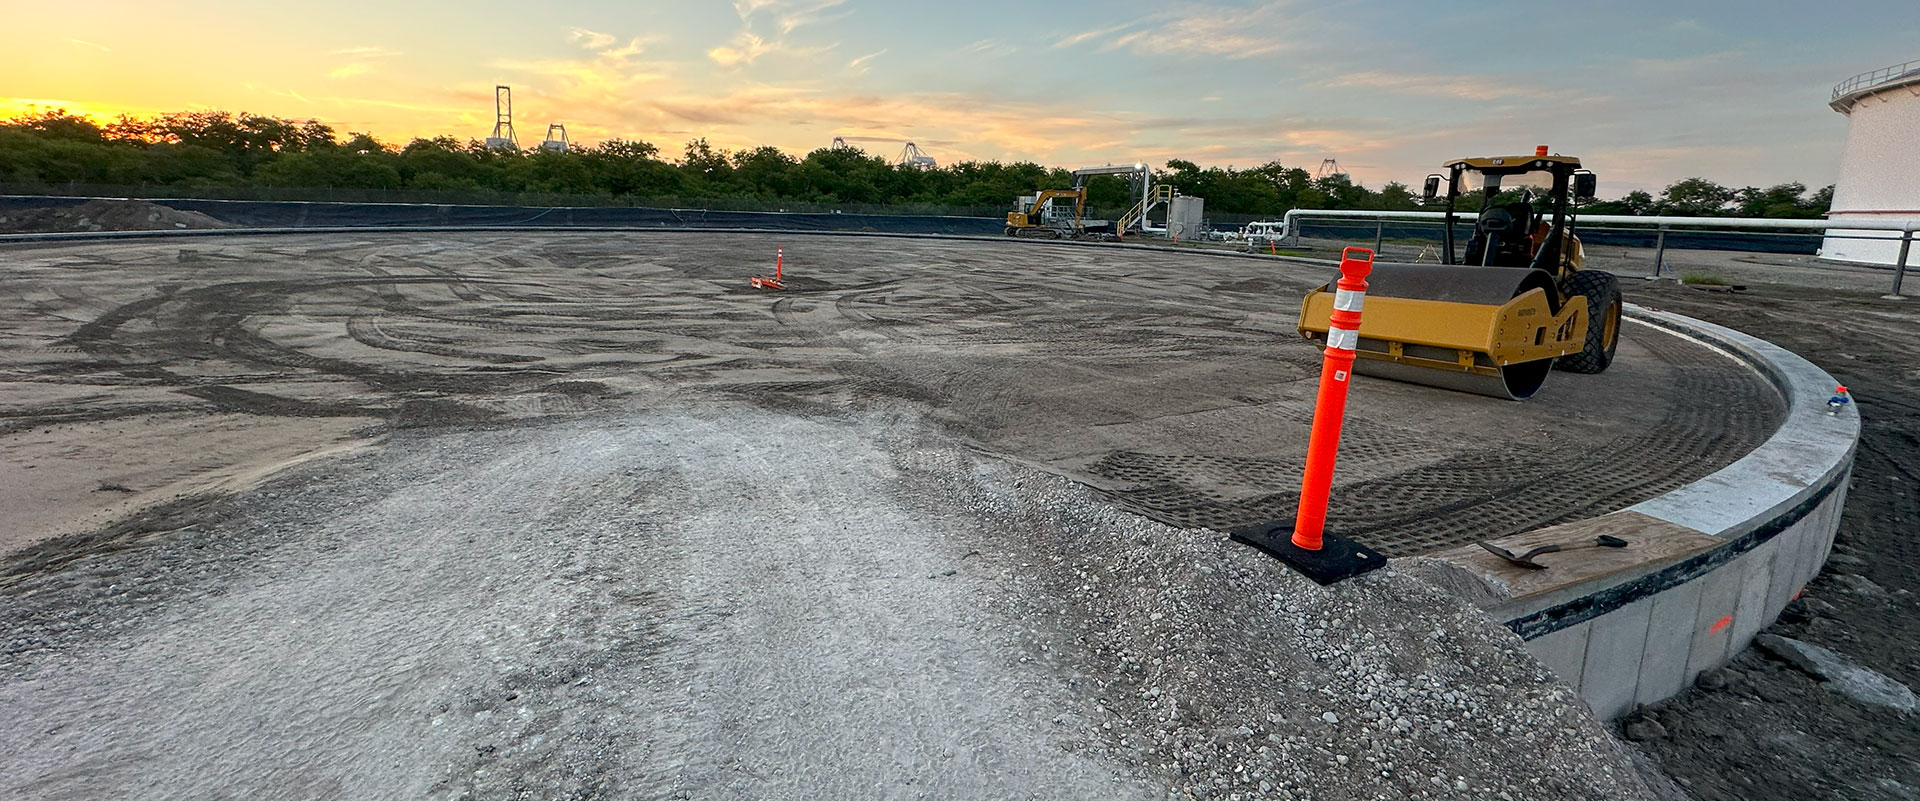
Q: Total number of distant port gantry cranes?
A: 5